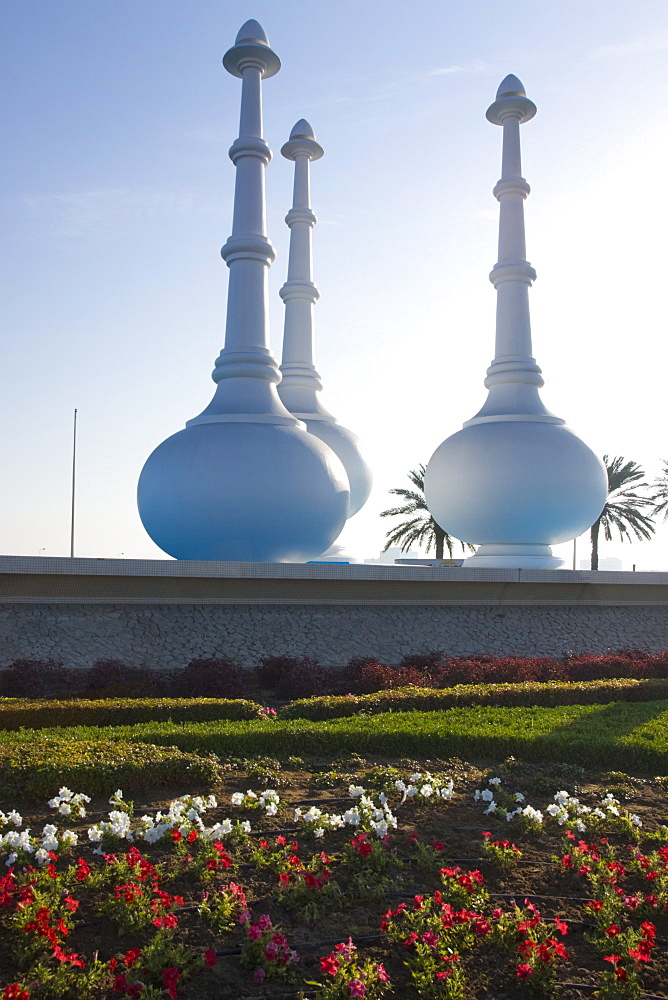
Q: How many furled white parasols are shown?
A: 0